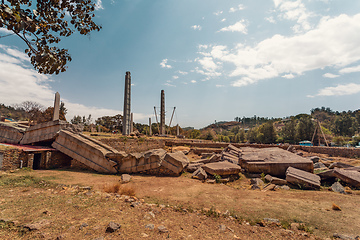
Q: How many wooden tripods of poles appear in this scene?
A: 1